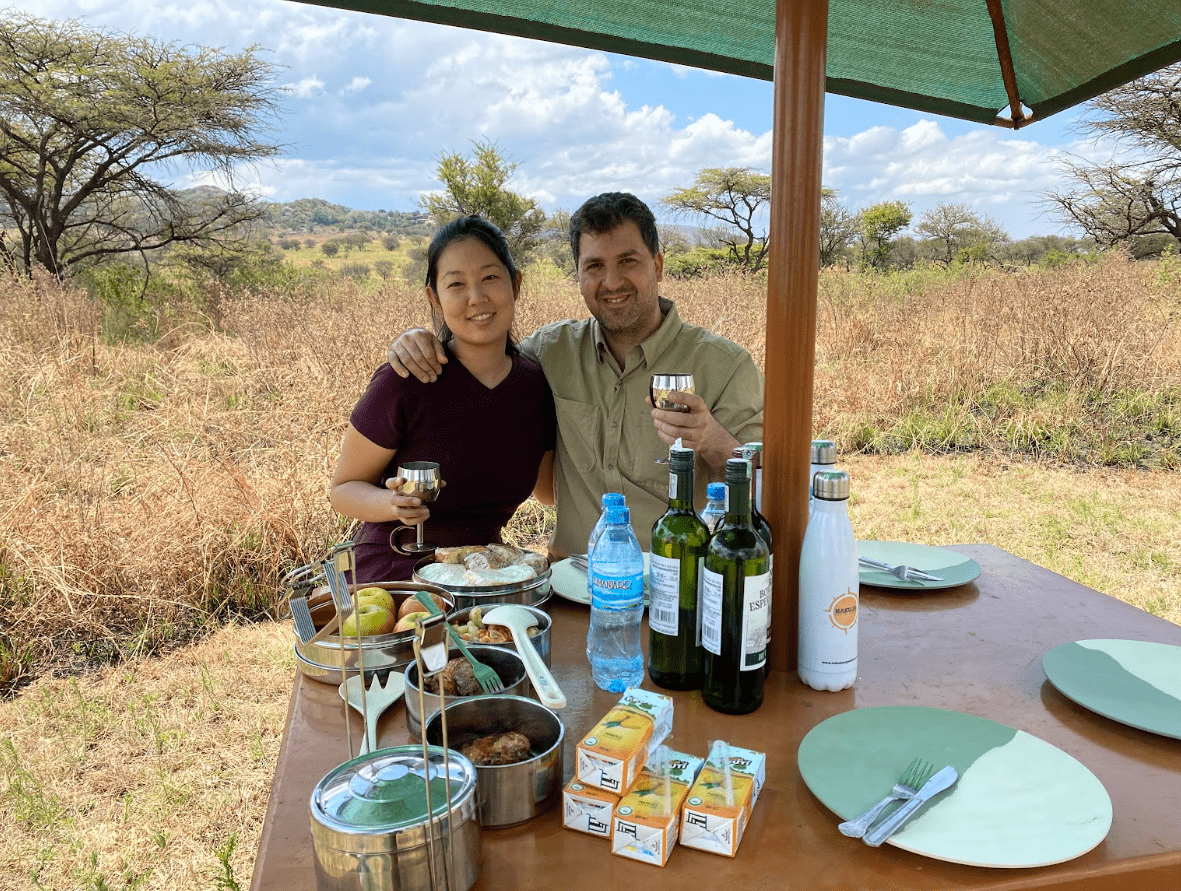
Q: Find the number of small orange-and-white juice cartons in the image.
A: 4